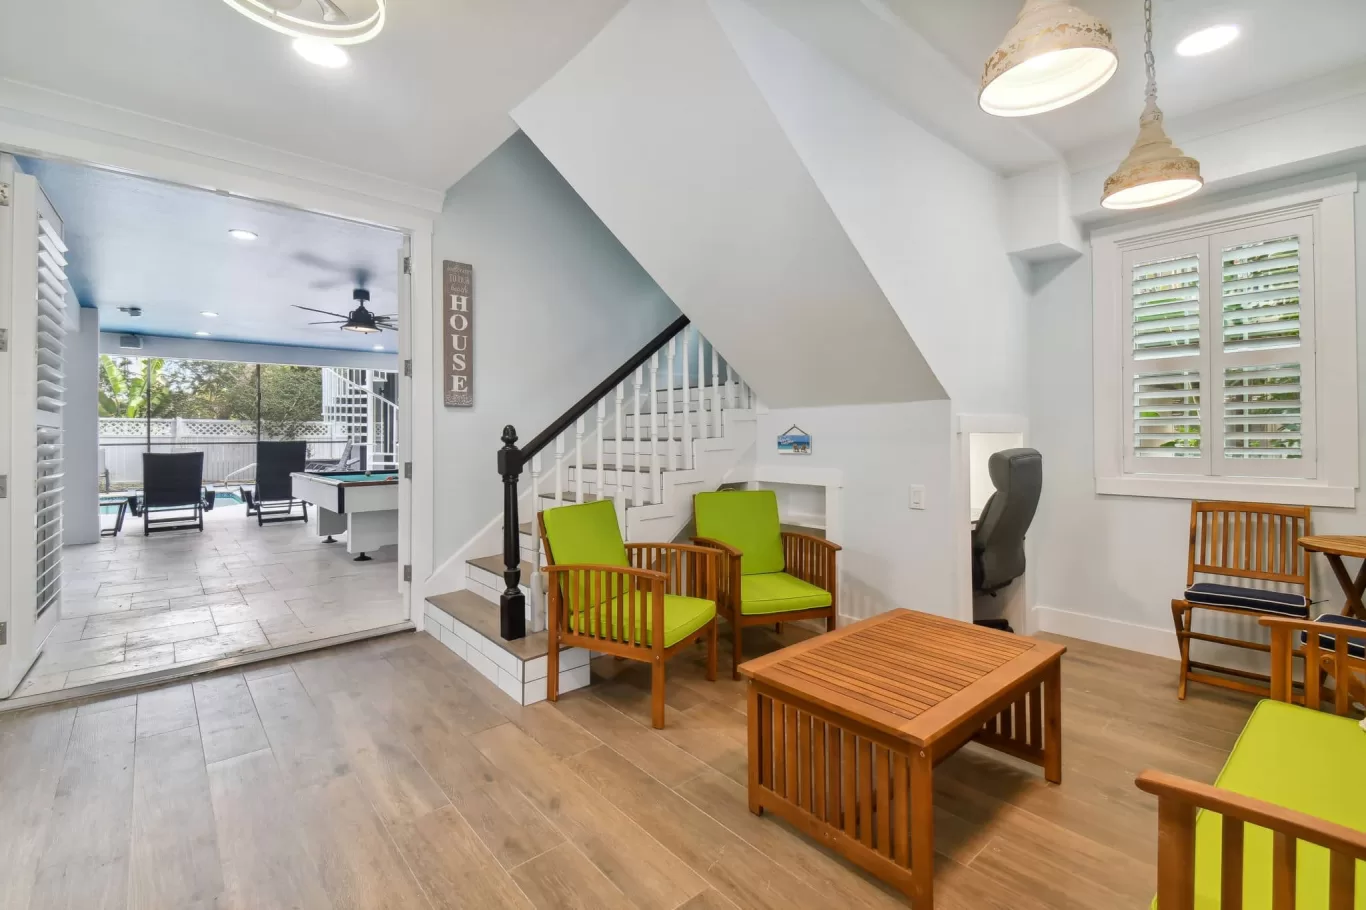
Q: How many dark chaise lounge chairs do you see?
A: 2